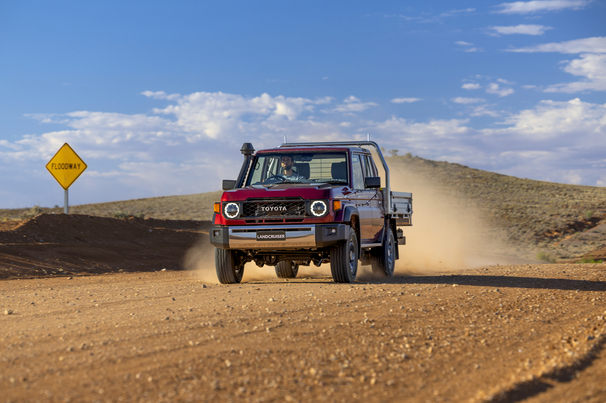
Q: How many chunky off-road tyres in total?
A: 4